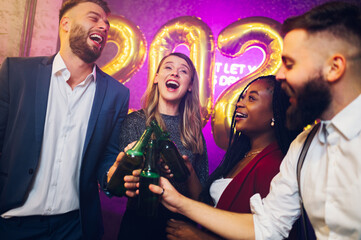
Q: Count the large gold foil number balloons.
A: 3